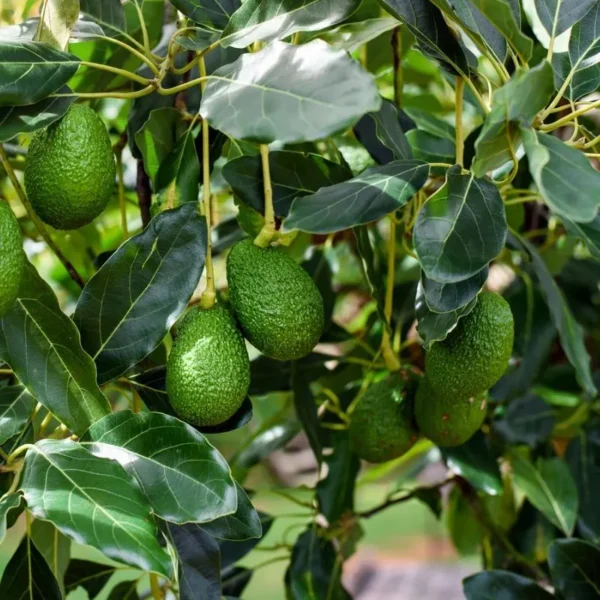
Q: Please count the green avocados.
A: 7